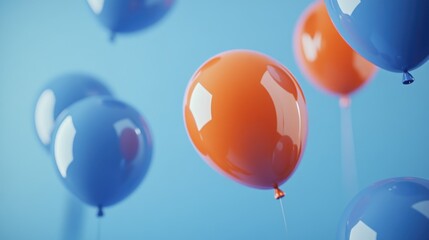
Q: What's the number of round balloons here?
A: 7